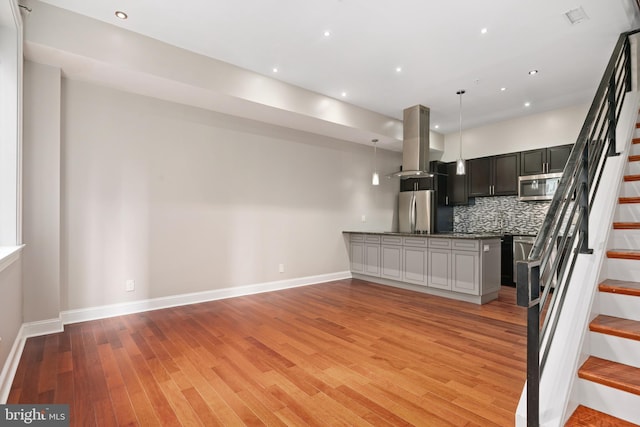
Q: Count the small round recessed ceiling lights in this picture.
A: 10